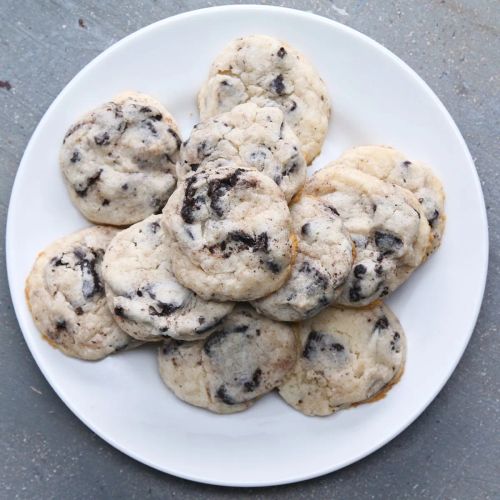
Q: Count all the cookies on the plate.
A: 11